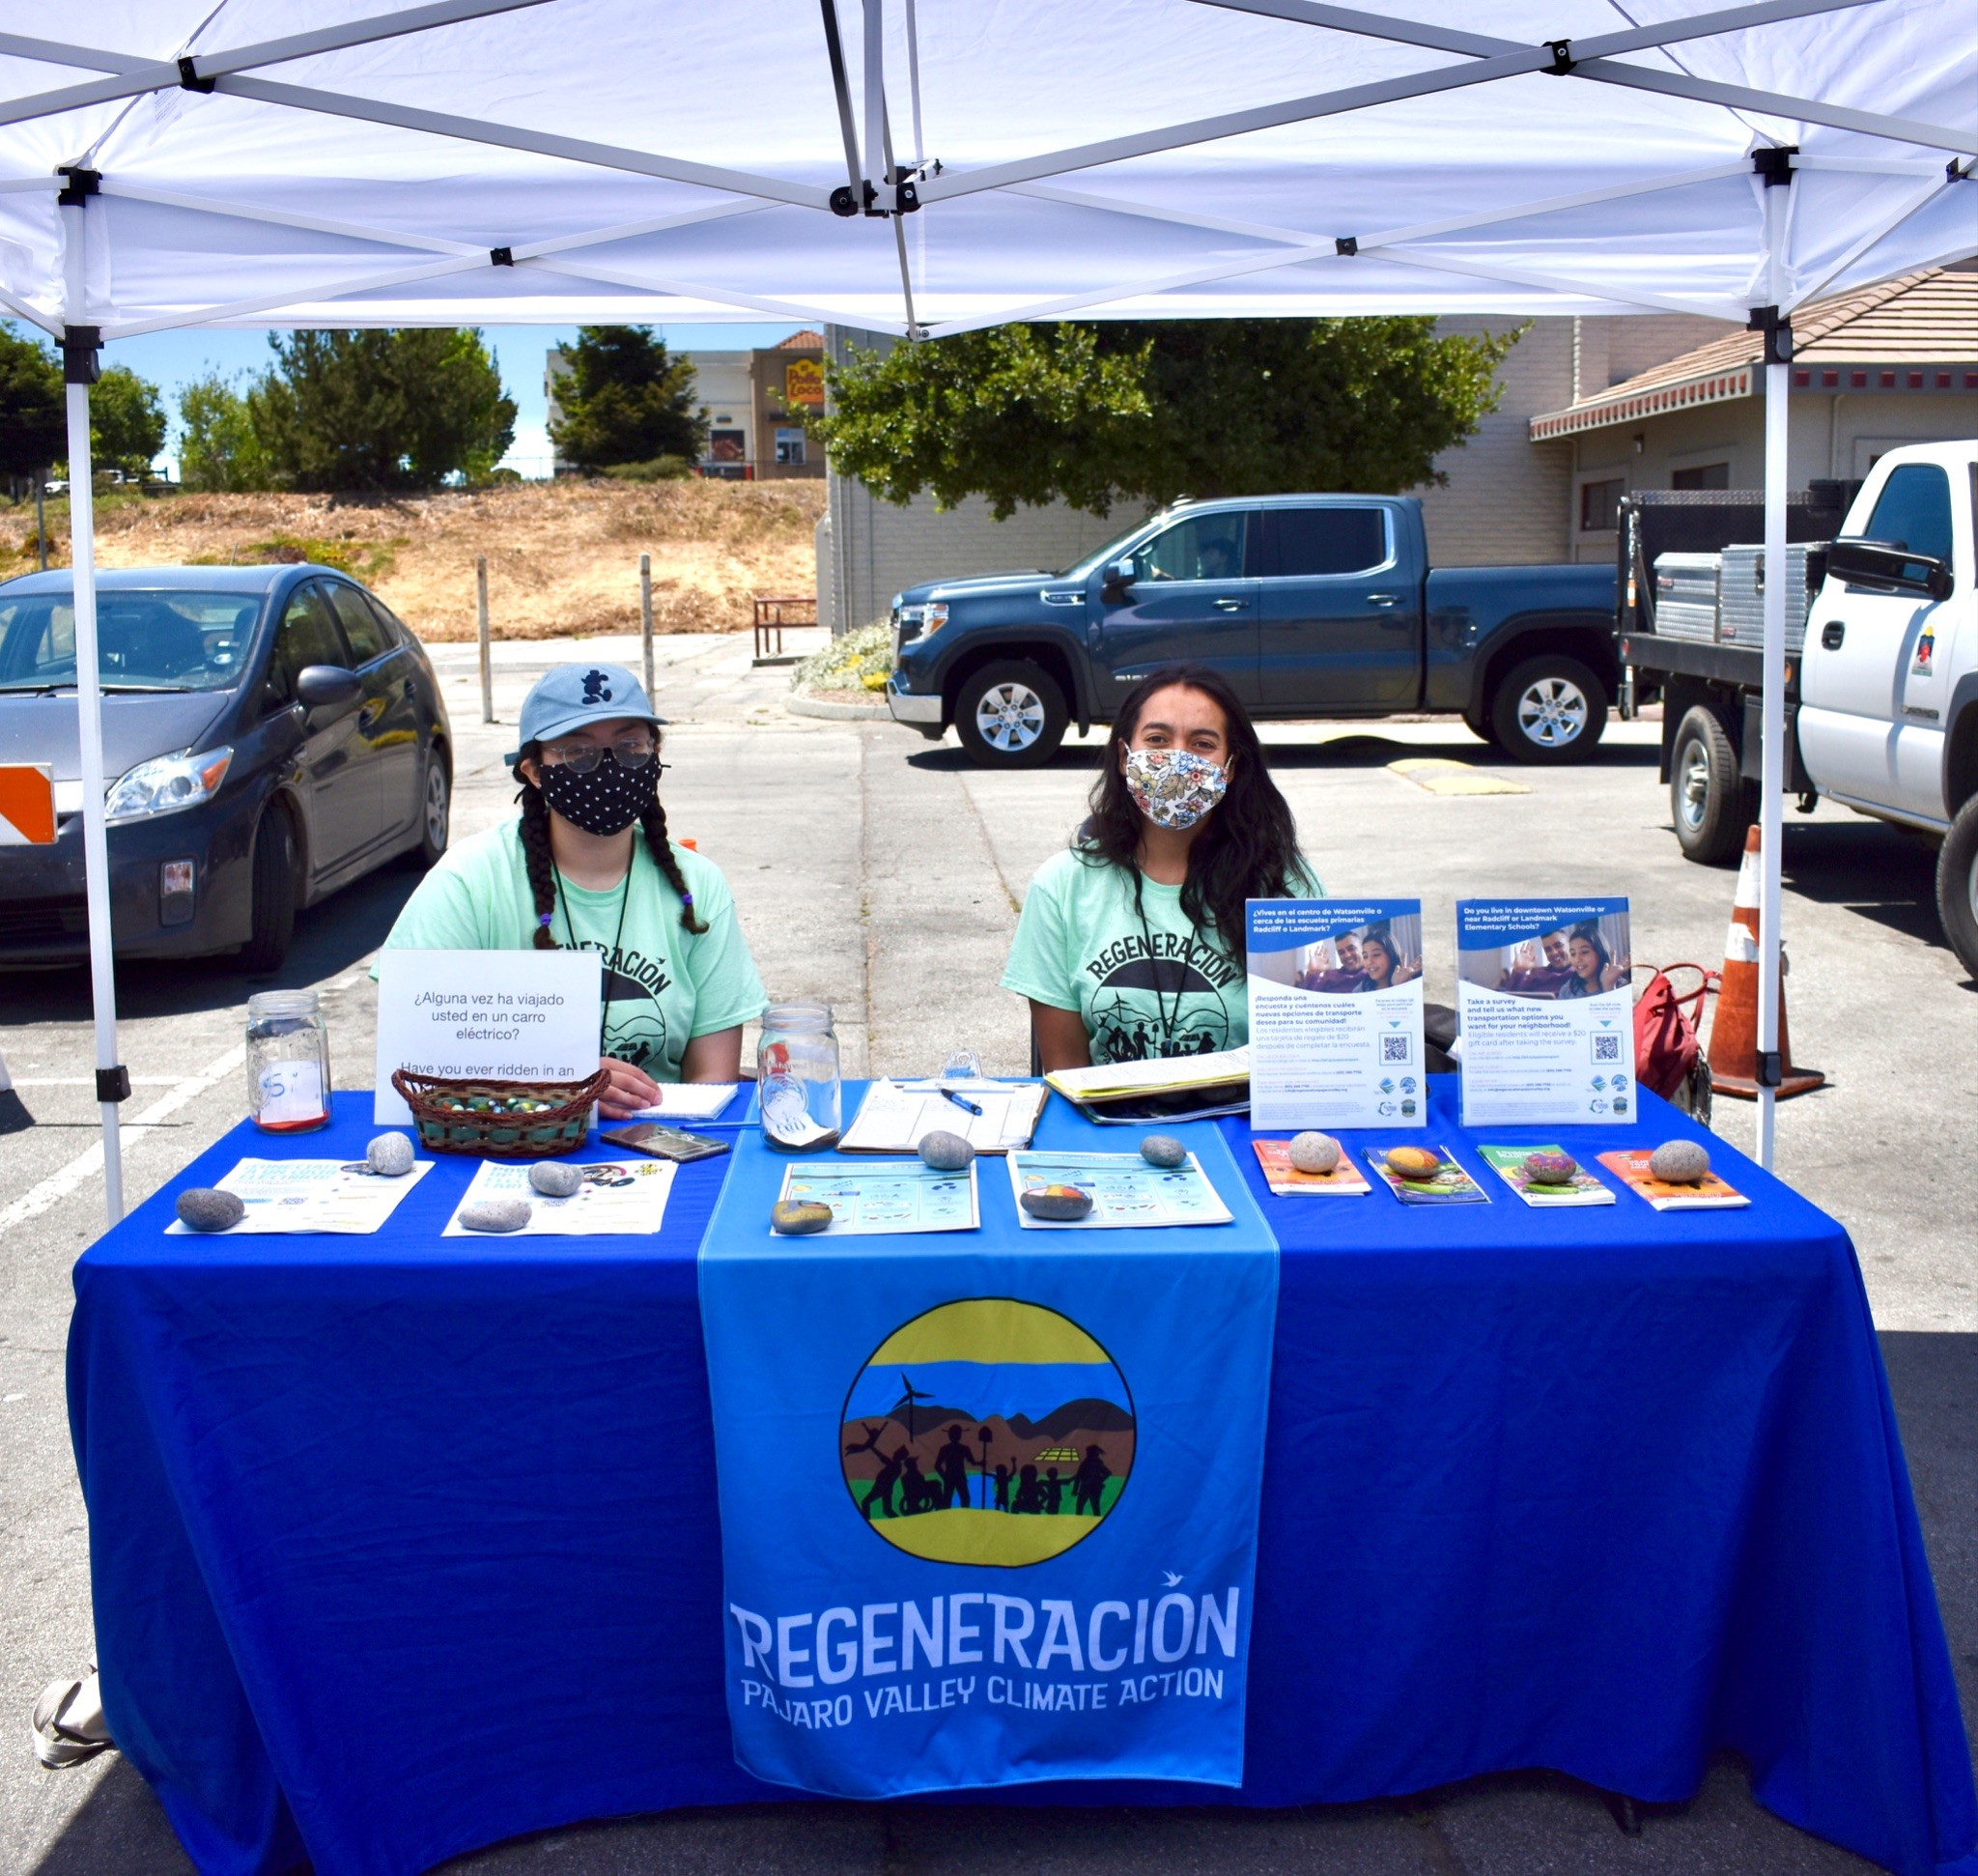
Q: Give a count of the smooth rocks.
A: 12